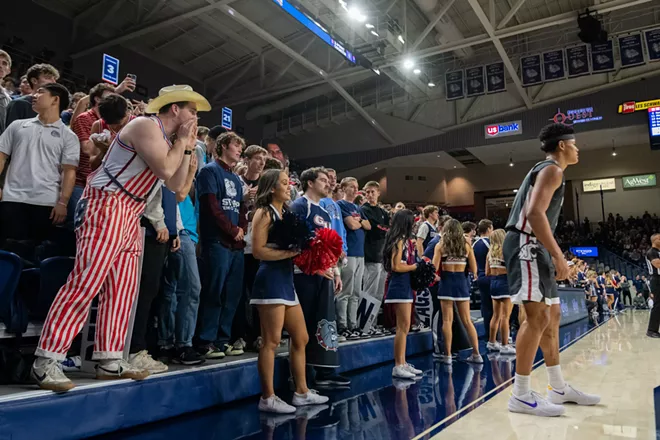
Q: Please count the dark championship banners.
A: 9